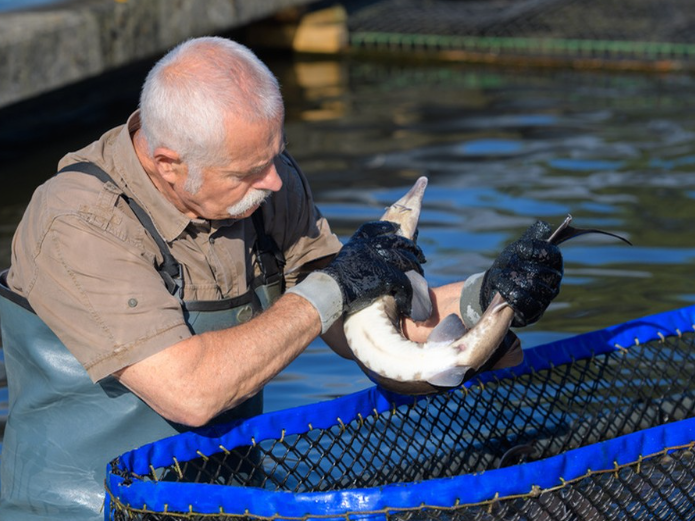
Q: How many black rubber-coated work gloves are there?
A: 2